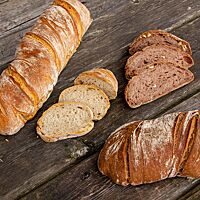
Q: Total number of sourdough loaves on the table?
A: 2